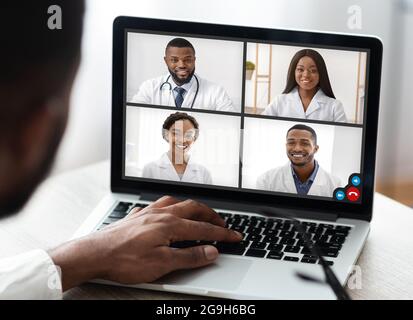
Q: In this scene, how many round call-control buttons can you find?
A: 3